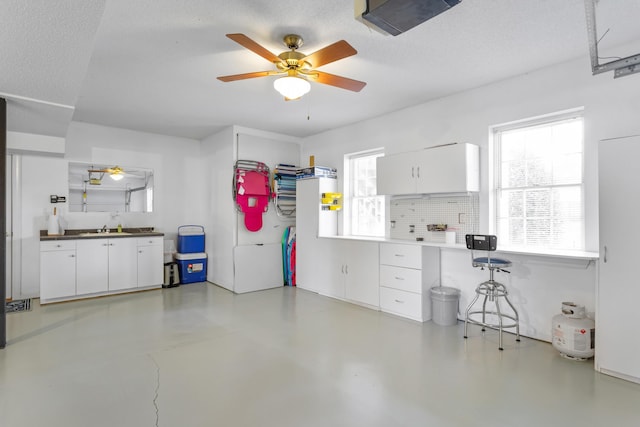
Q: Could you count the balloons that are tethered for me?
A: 0